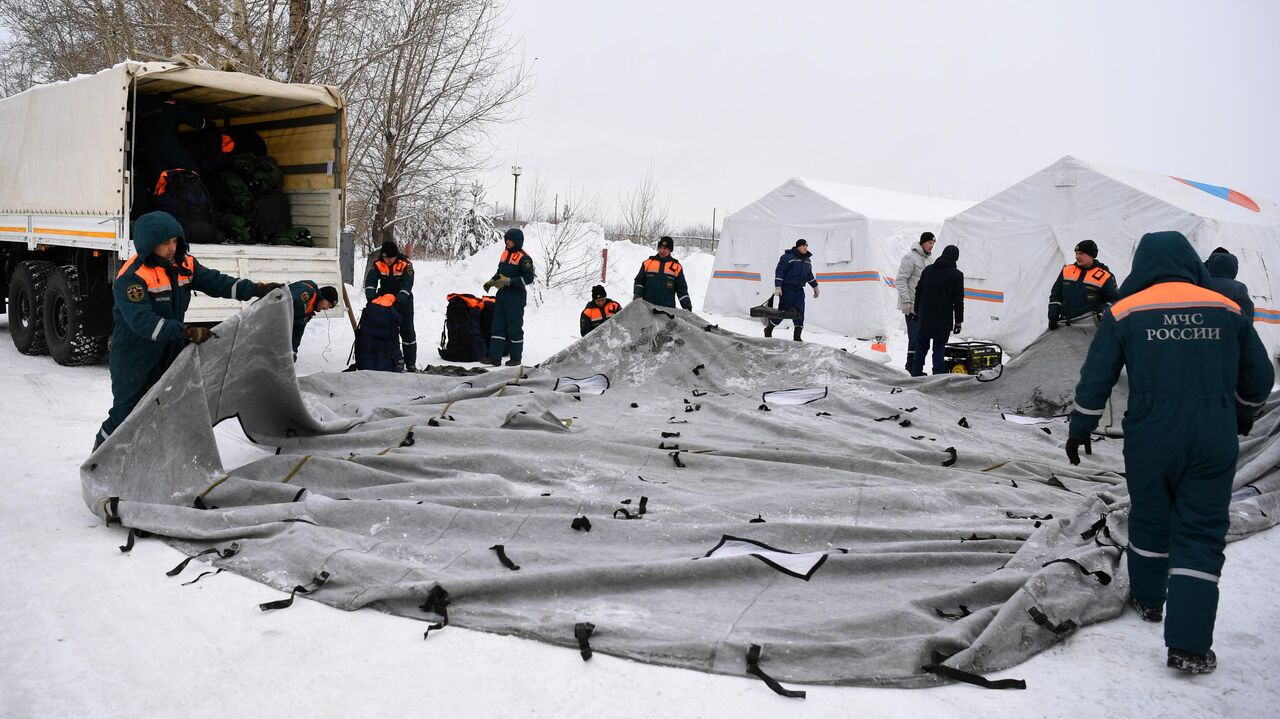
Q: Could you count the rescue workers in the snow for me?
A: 12